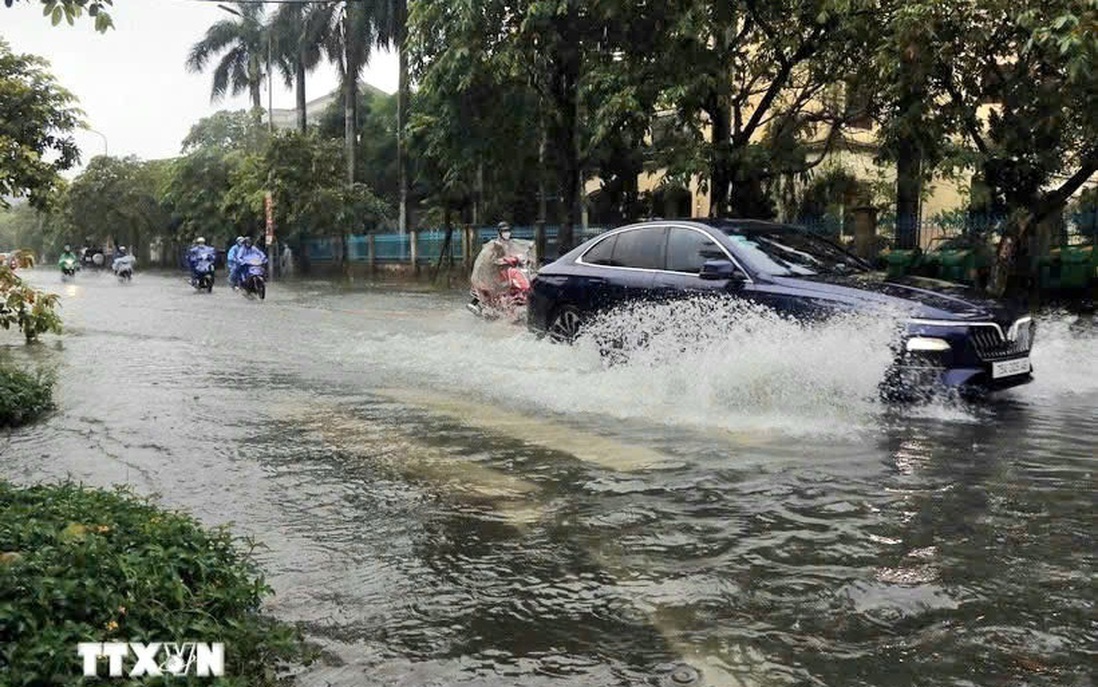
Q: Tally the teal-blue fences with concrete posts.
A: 1